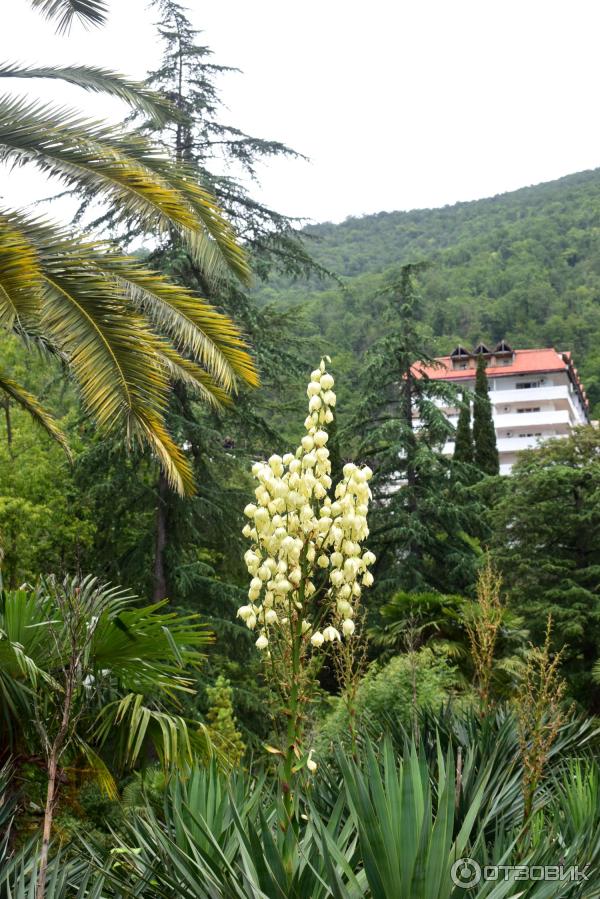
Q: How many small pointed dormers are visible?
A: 3